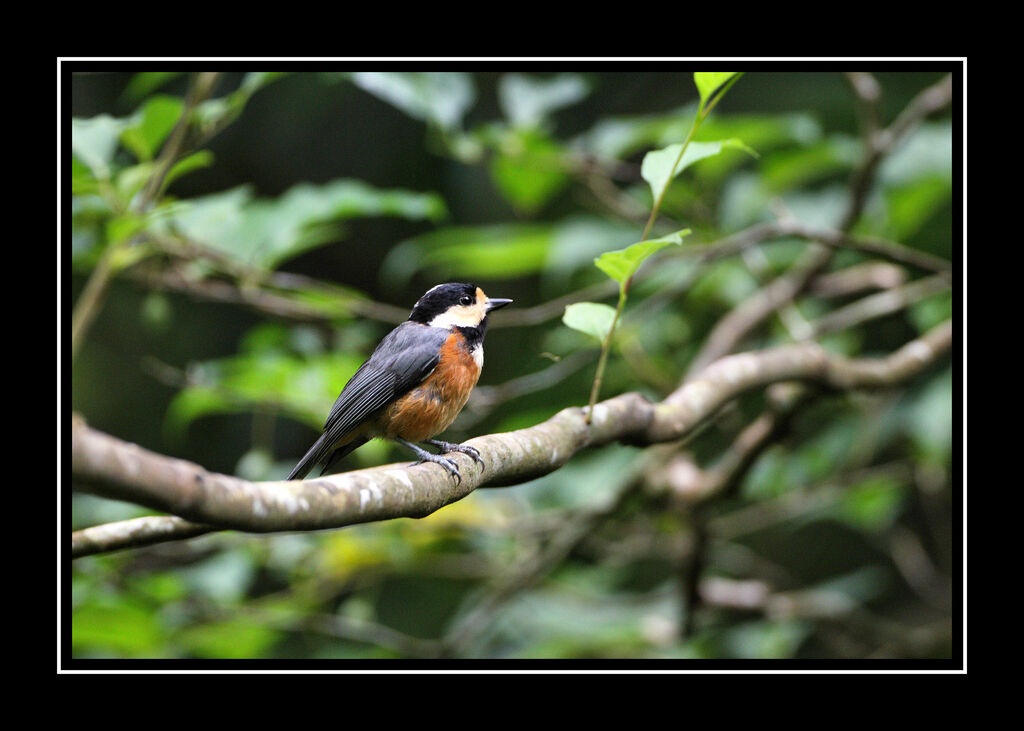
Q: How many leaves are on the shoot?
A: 4